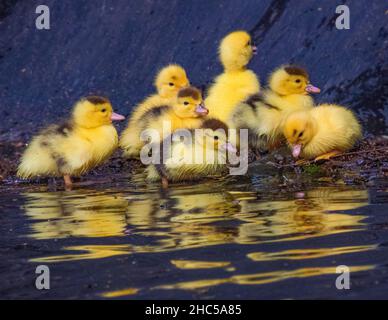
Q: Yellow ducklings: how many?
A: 7